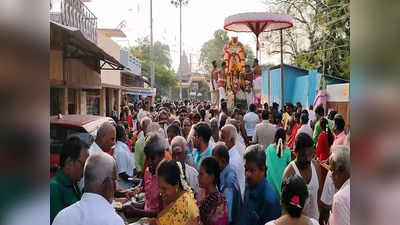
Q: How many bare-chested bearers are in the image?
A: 4